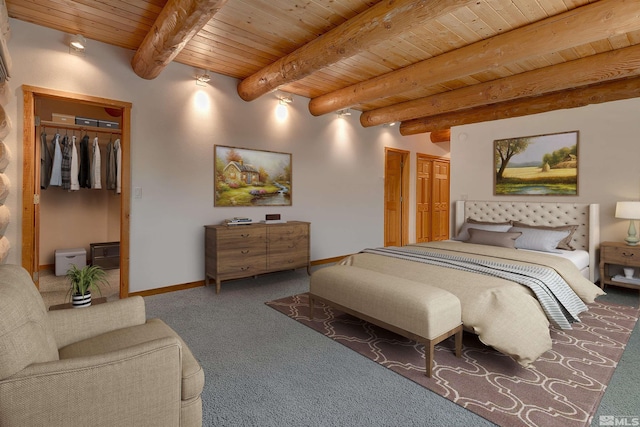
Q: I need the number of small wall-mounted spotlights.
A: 5